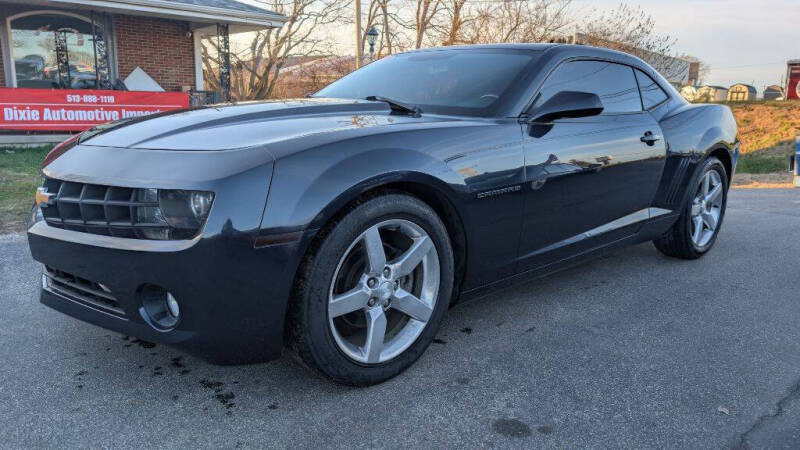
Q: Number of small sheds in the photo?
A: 4